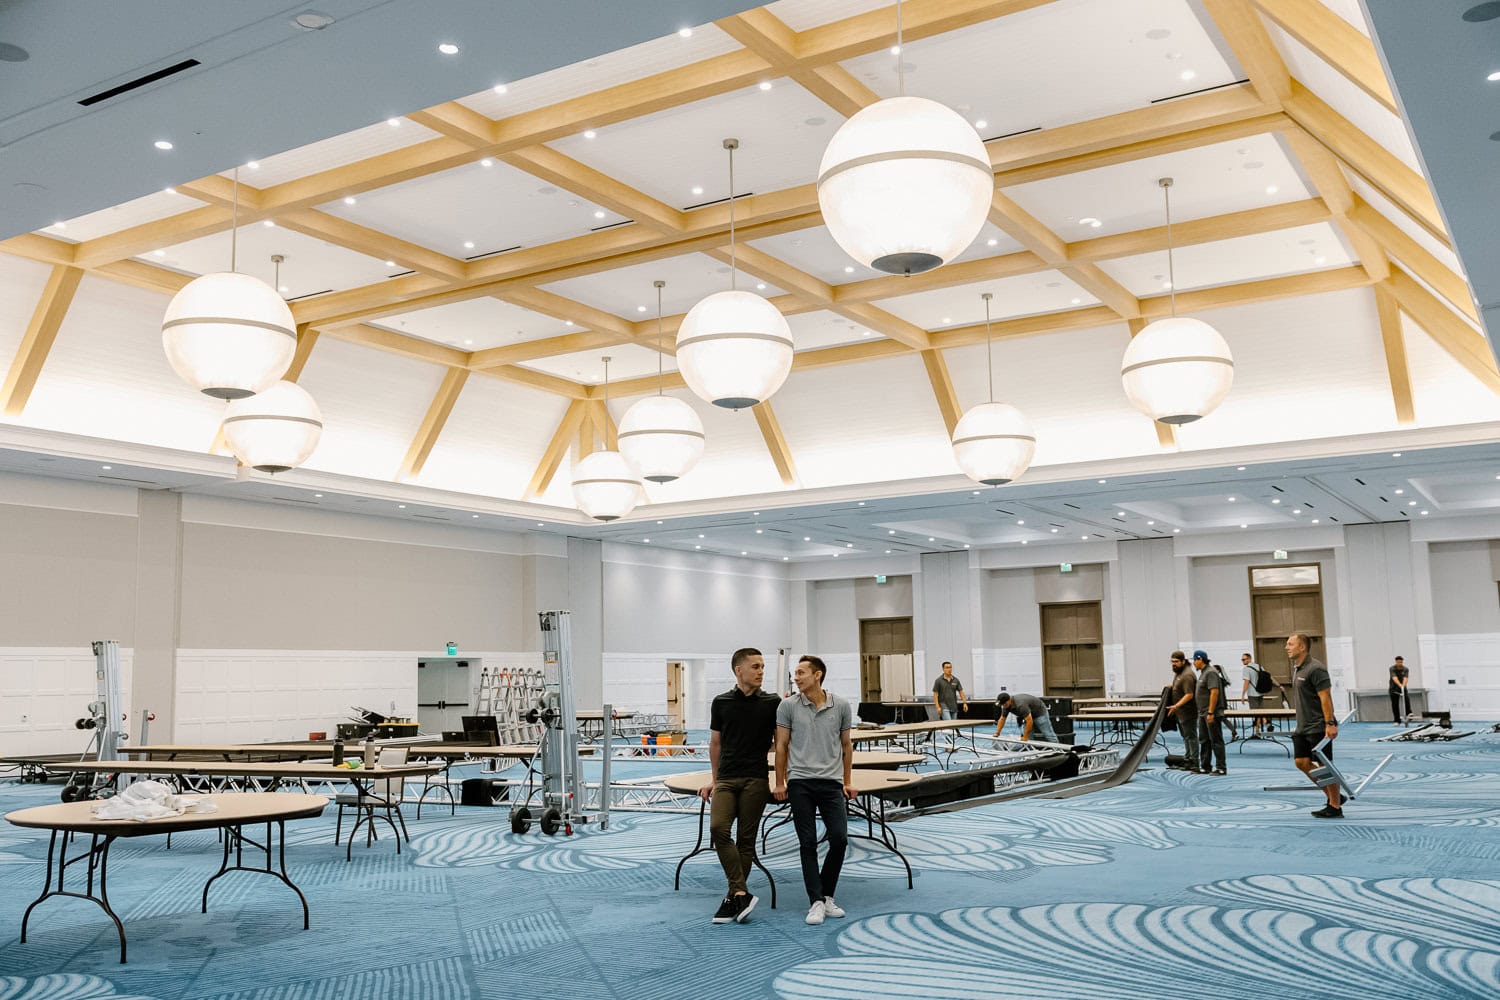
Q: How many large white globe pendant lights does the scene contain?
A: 8